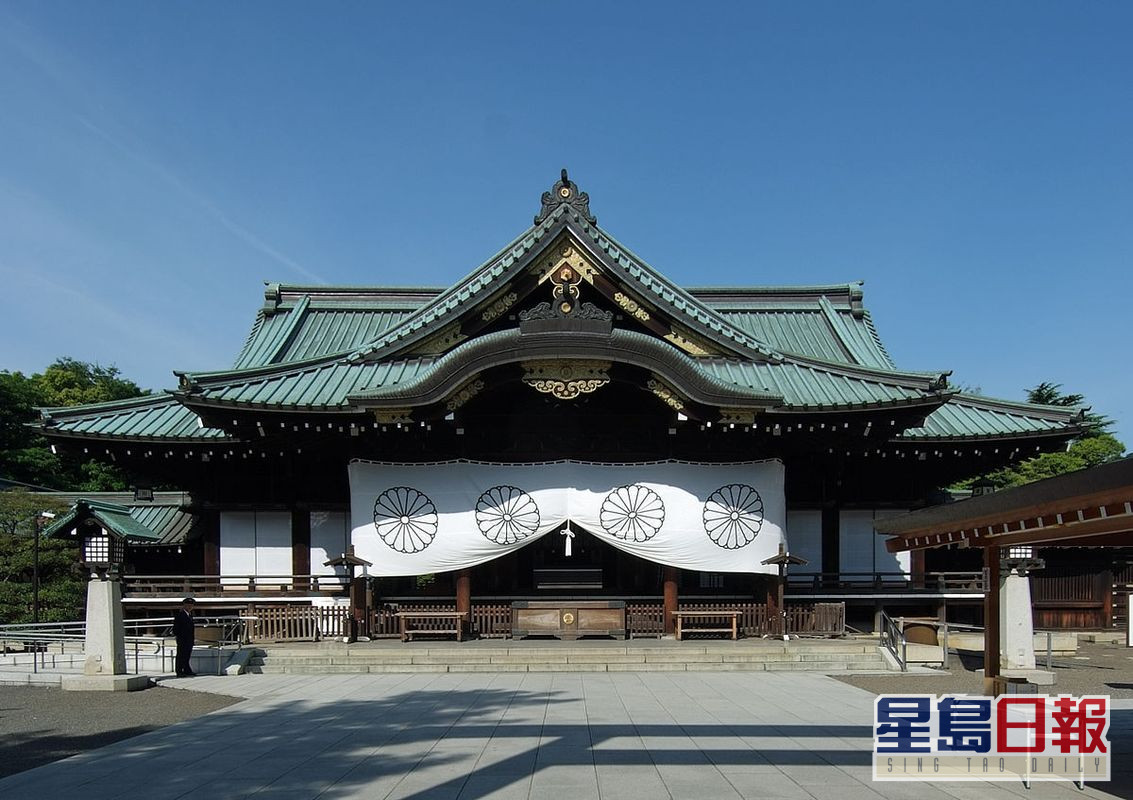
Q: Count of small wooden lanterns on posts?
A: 2